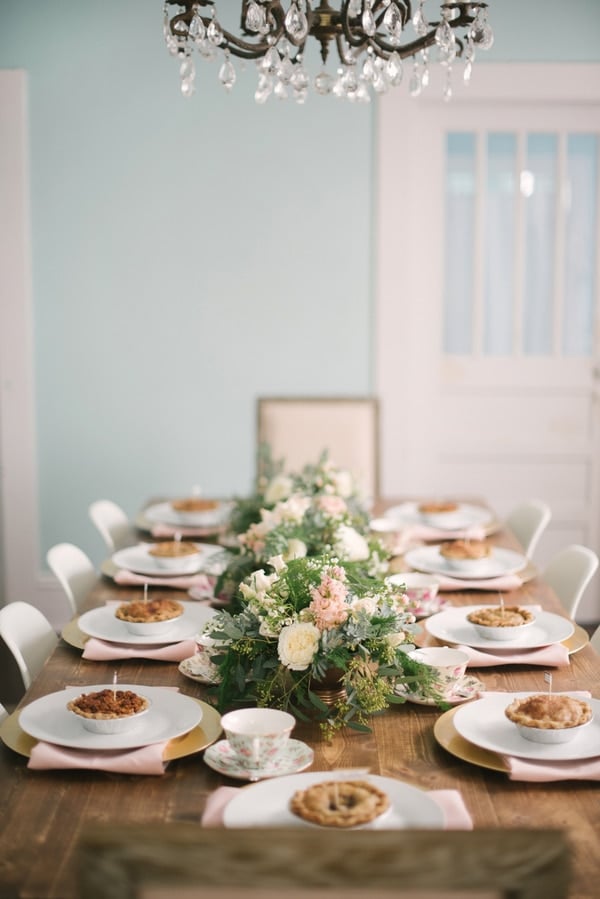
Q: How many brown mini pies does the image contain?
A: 9